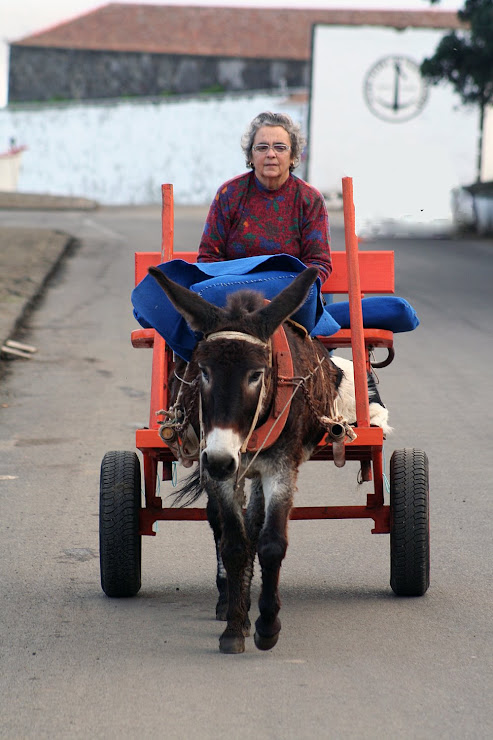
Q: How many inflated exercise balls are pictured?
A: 0